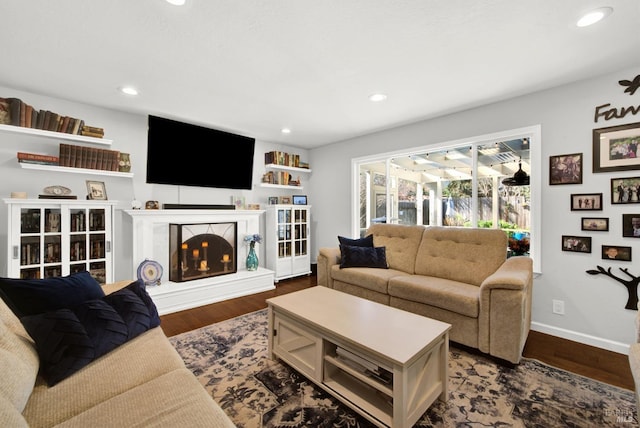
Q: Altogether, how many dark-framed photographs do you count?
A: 8